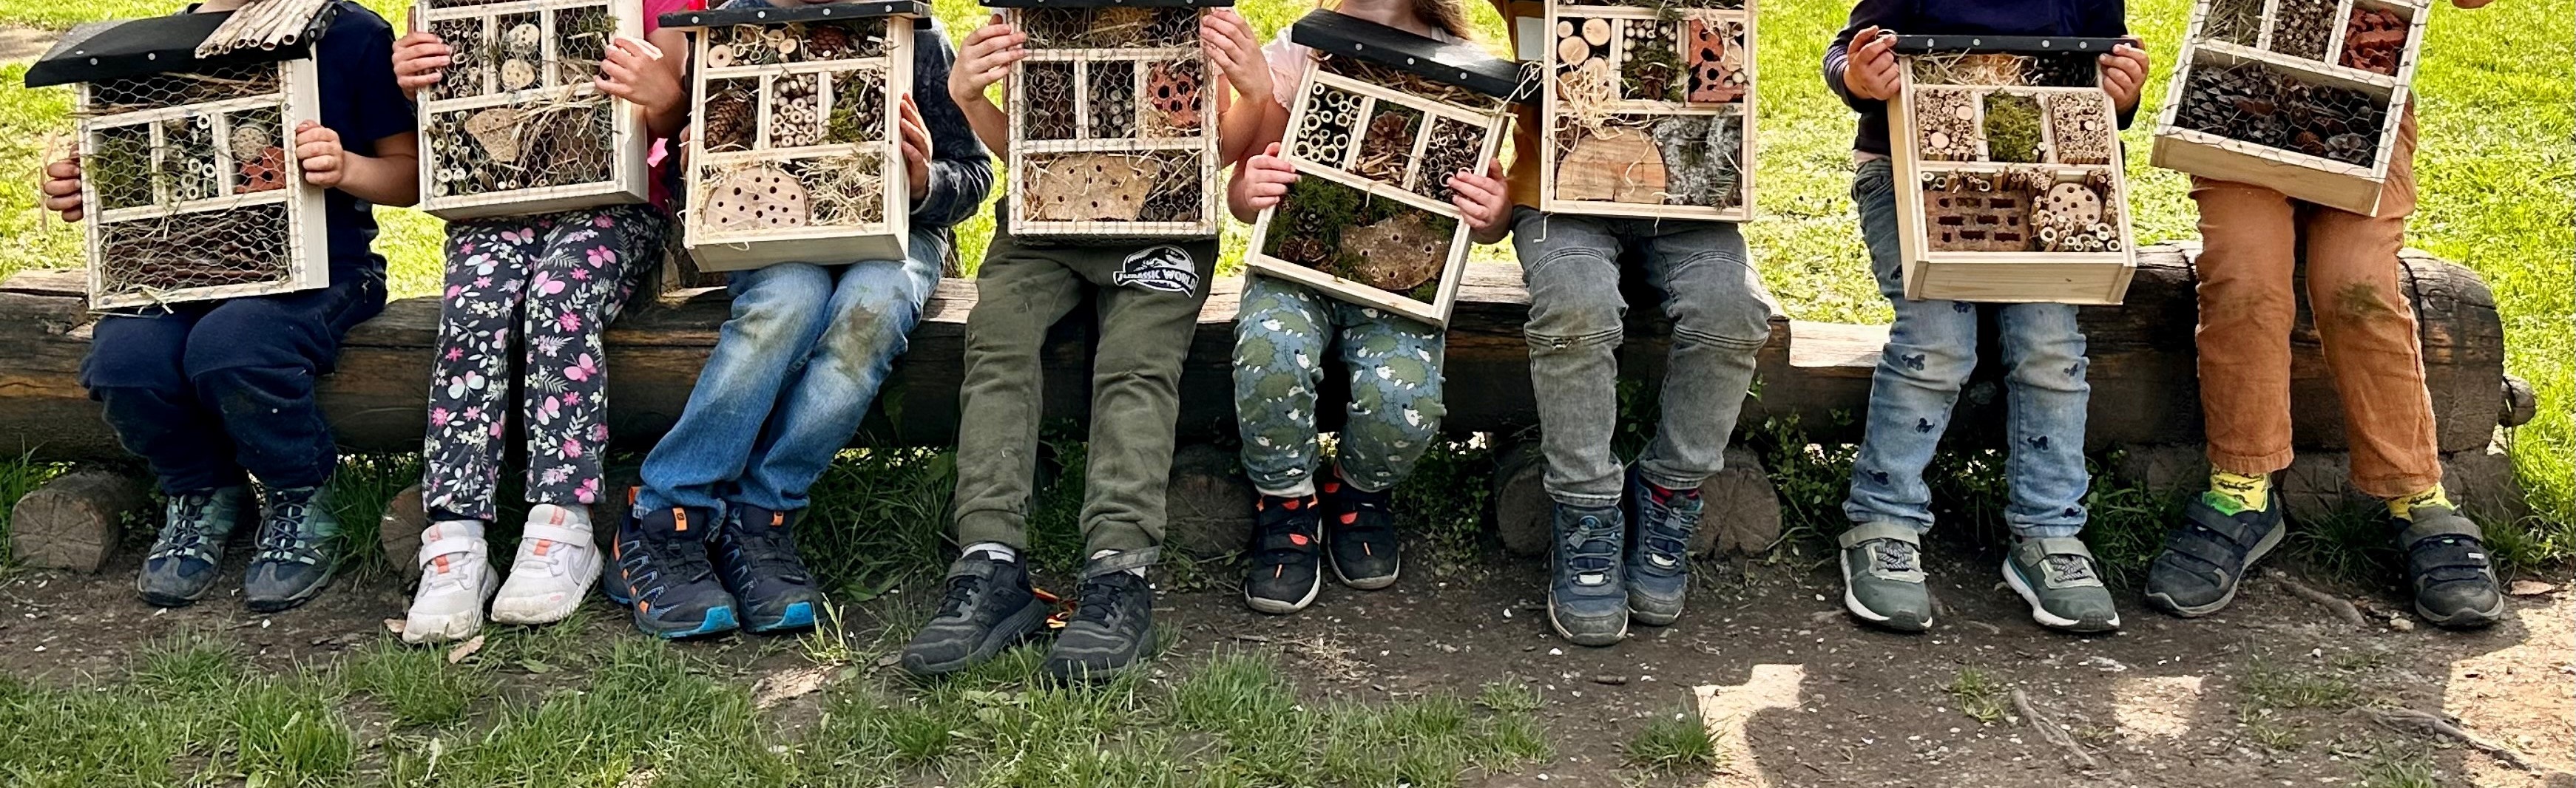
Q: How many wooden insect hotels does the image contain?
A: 8